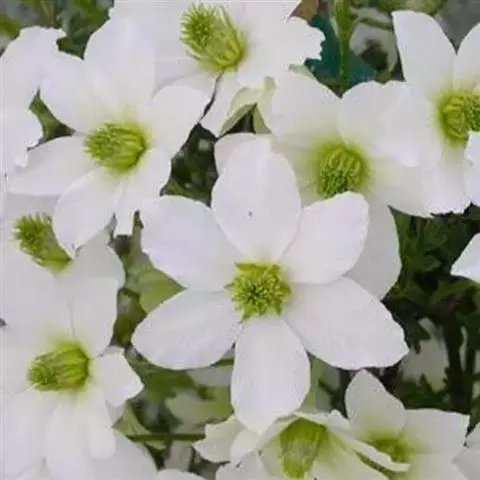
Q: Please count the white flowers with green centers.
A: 9